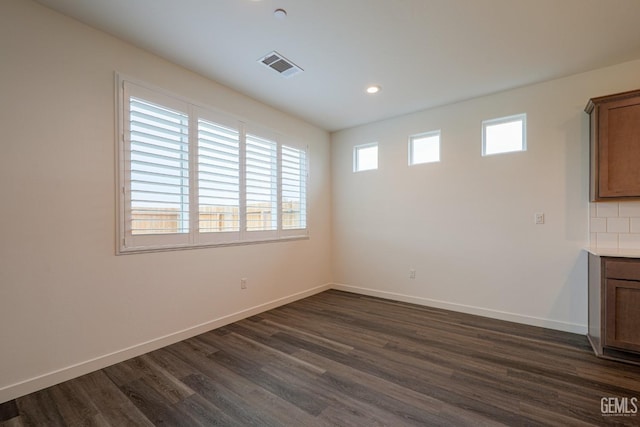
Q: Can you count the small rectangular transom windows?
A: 3